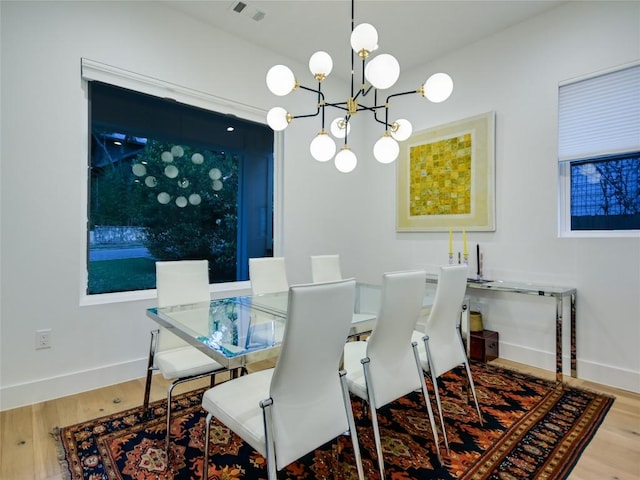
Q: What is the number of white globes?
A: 11